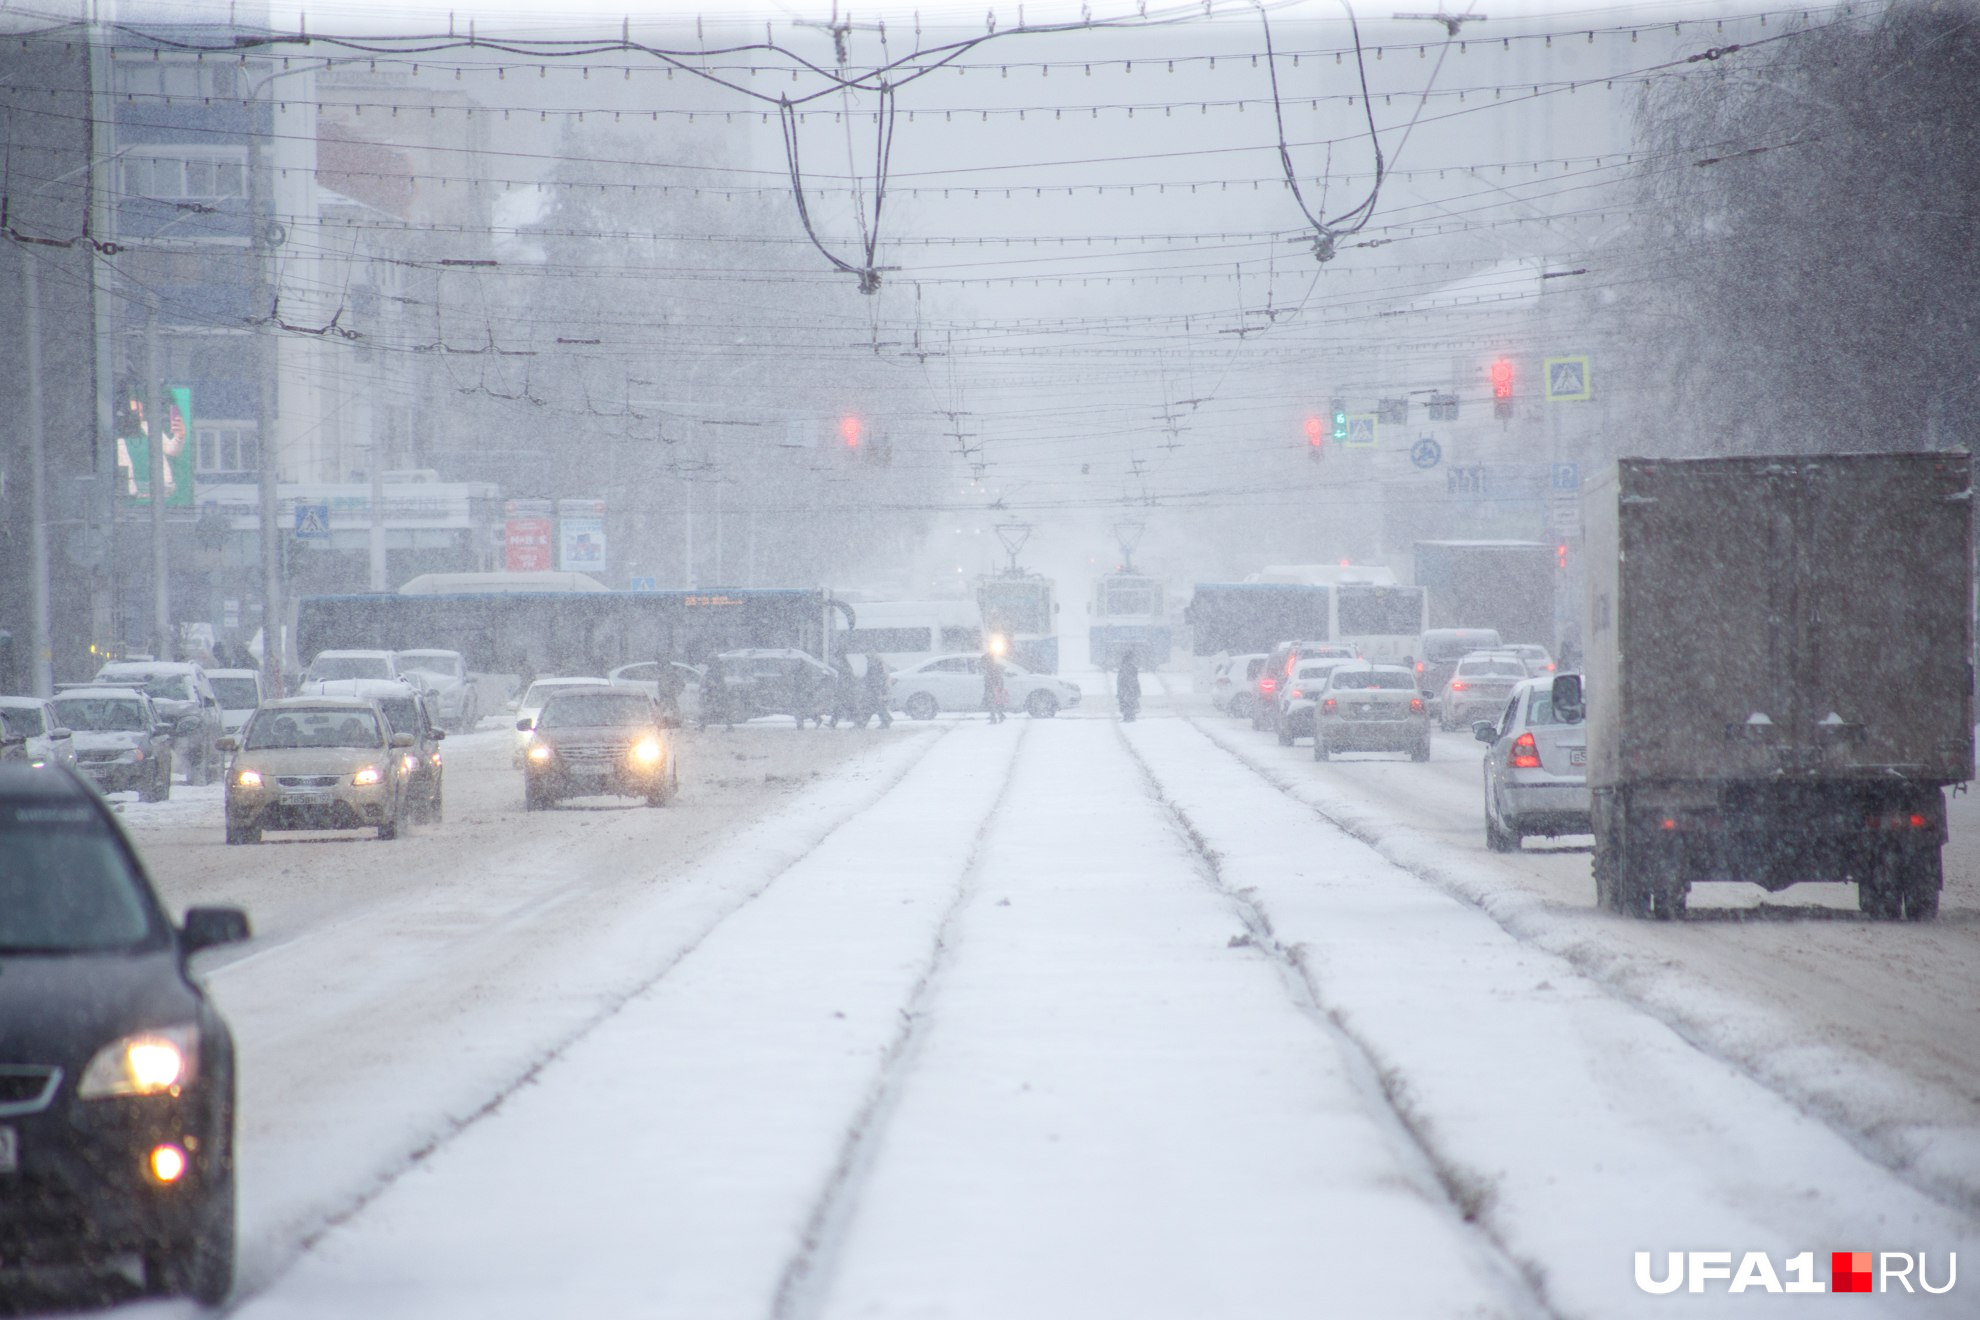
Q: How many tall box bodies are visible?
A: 2